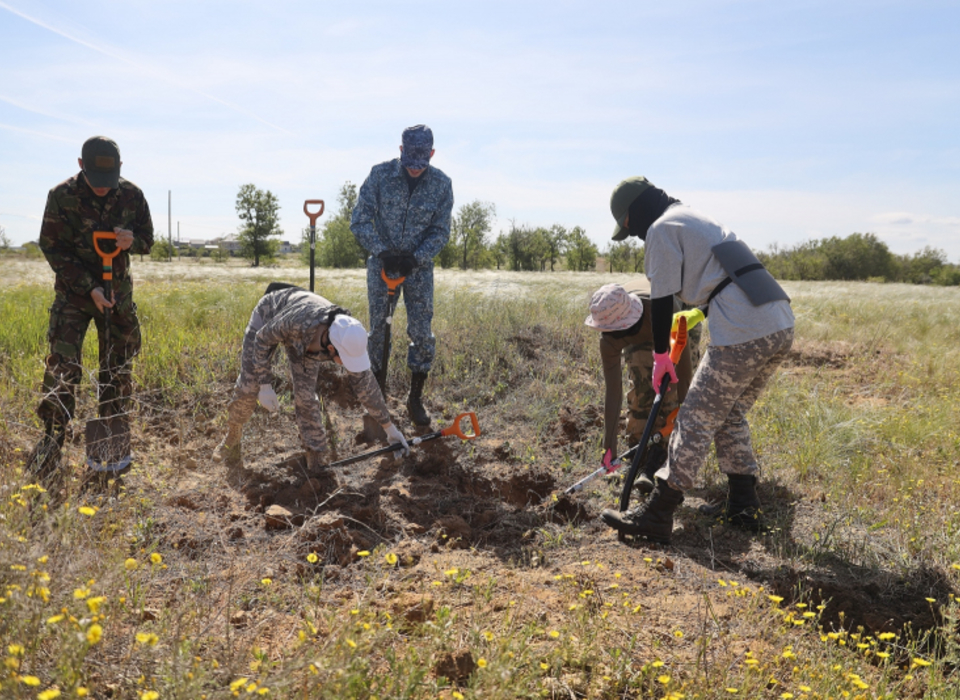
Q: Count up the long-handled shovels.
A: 6